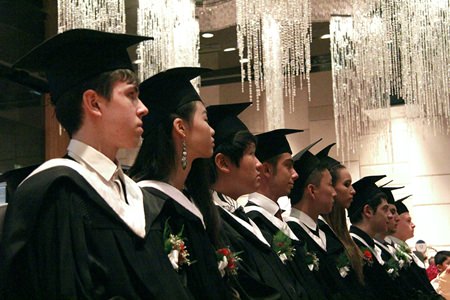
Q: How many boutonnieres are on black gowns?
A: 8